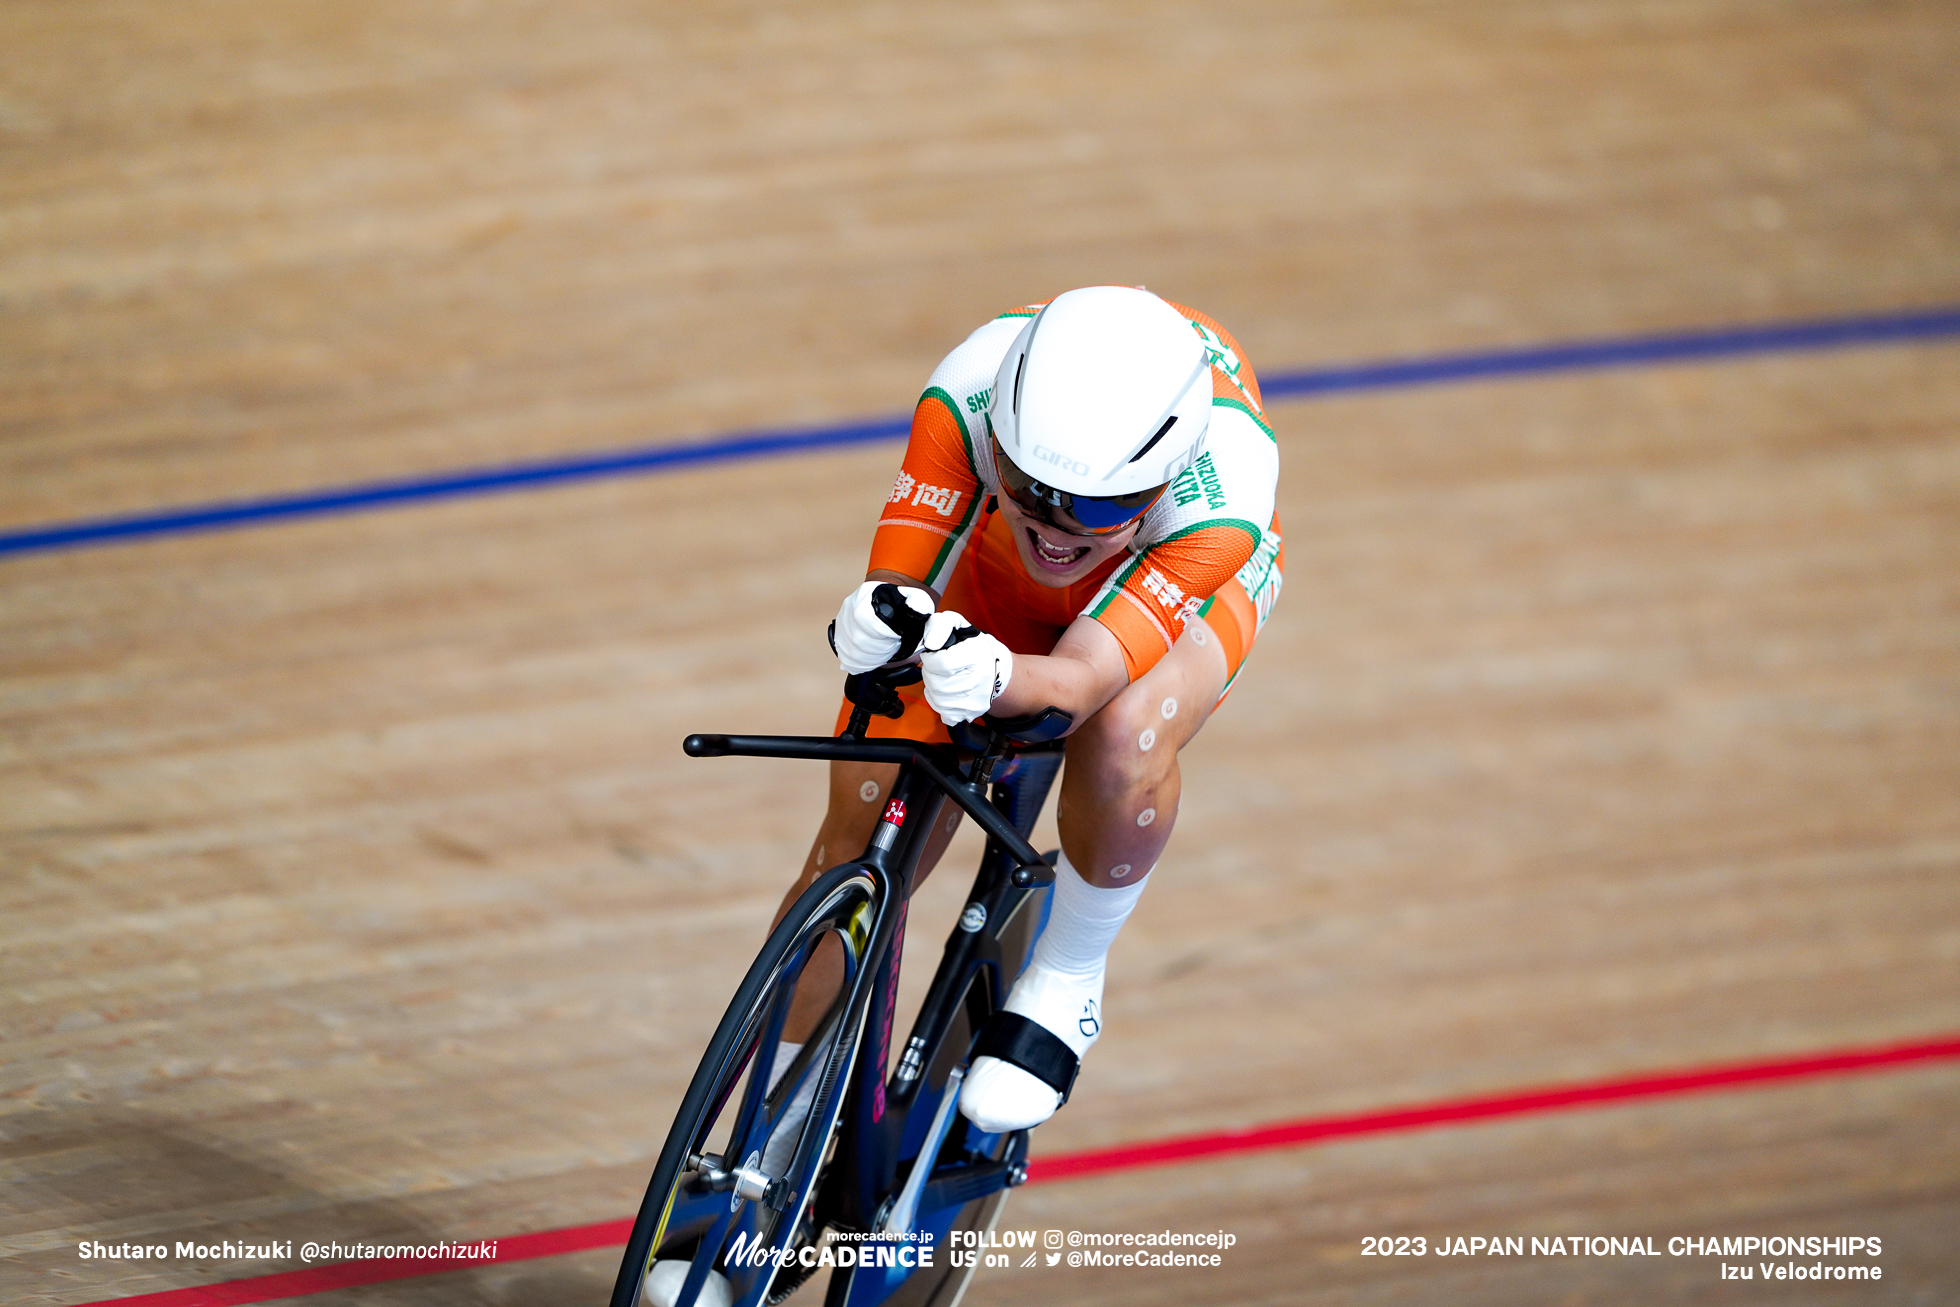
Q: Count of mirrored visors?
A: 1